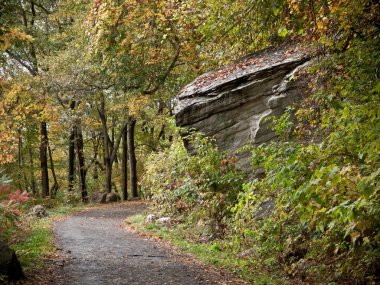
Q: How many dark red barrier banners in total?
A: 0